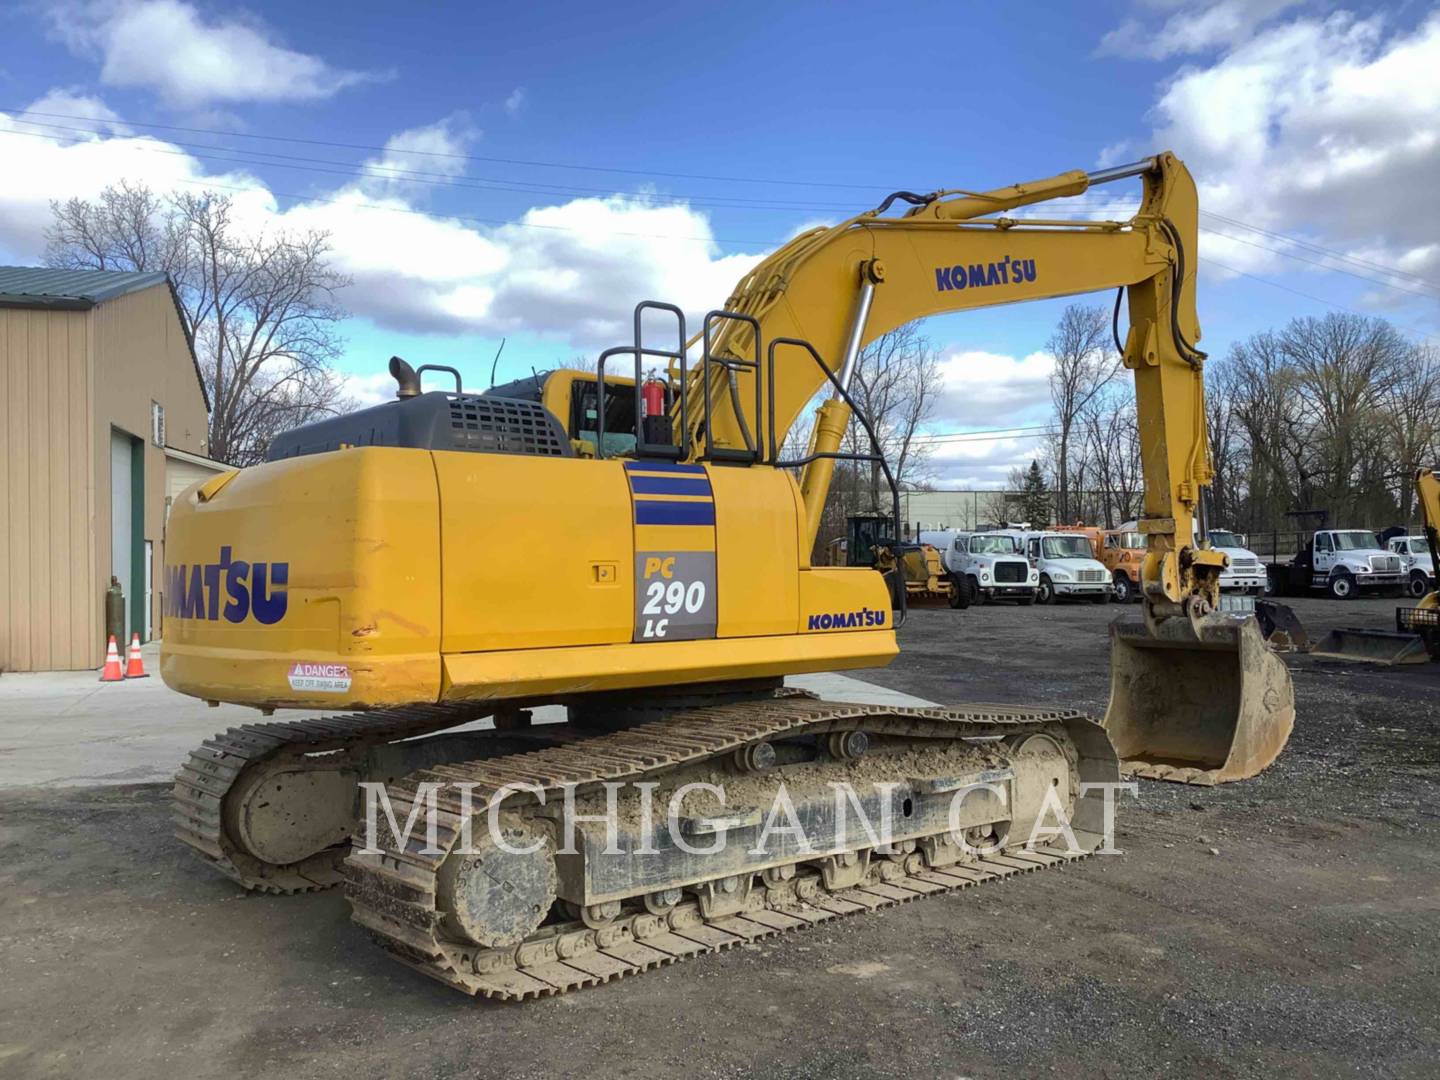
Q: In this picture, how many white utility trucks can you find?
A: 5